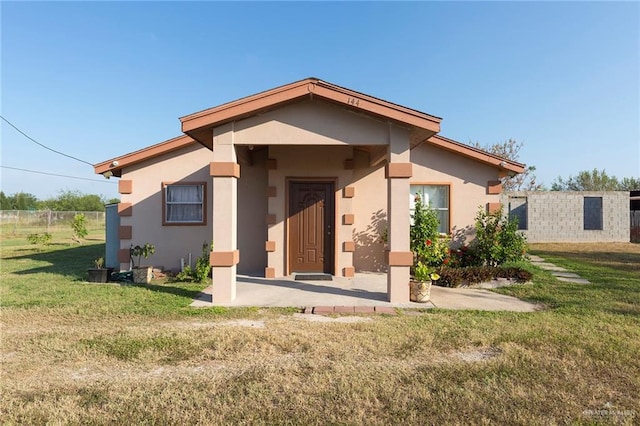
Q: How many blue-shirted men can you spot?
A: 0